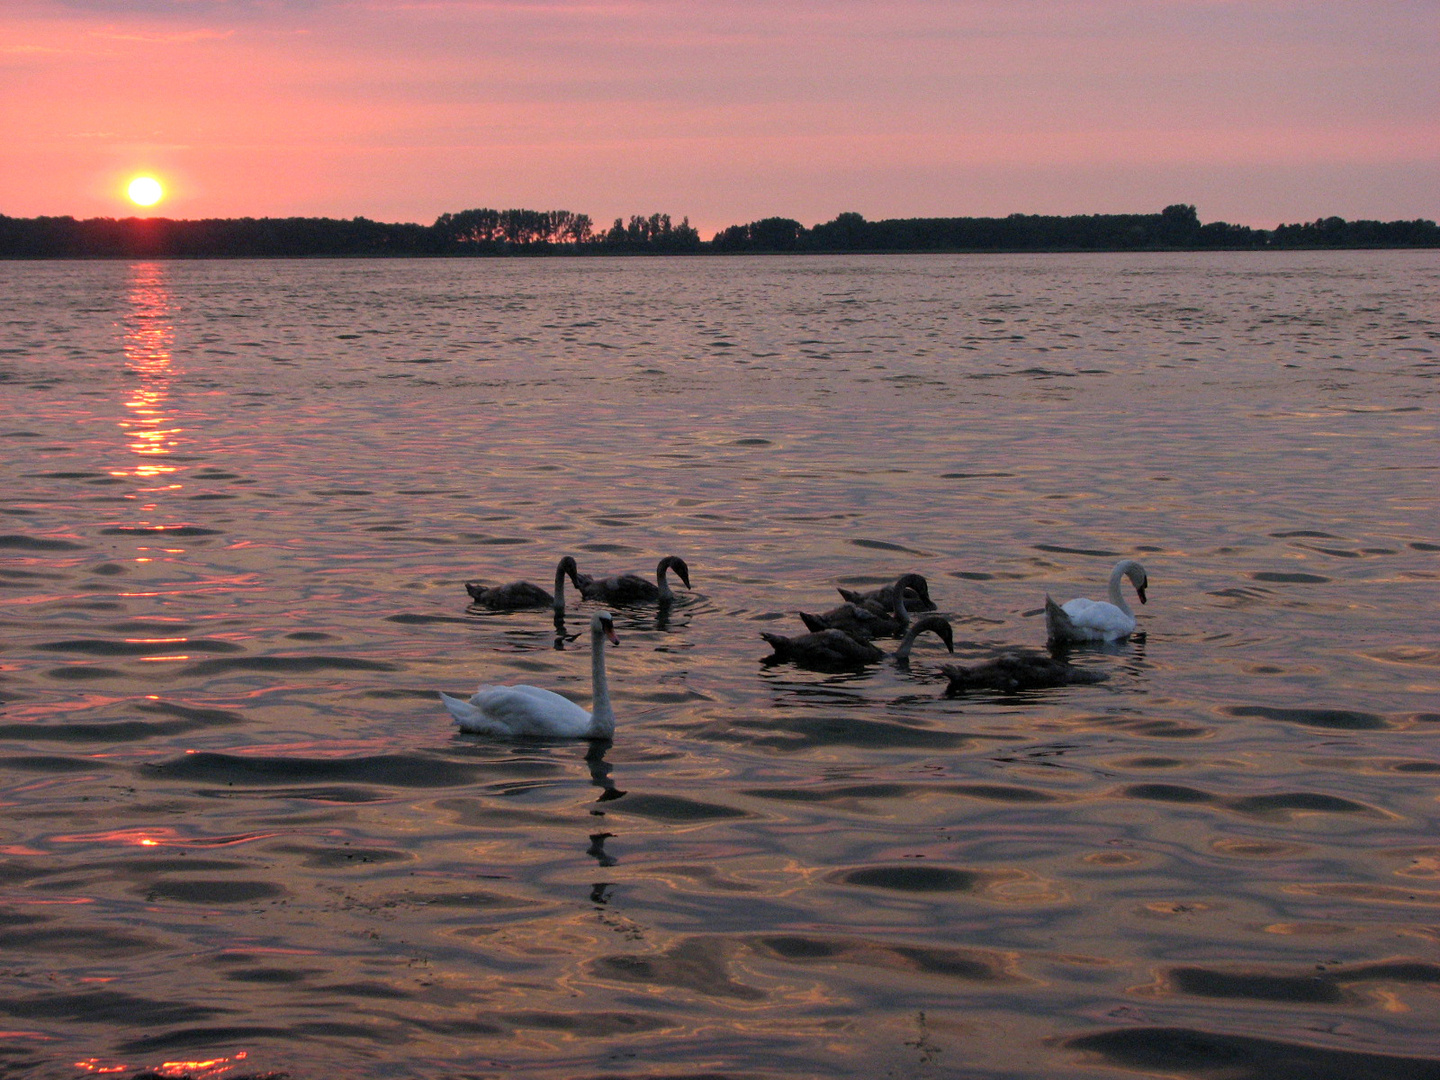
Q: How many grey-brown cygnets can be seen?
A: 6